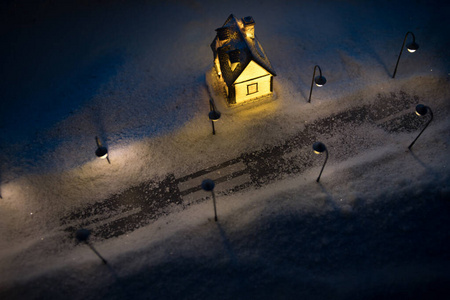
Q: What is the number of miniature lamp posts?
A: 8